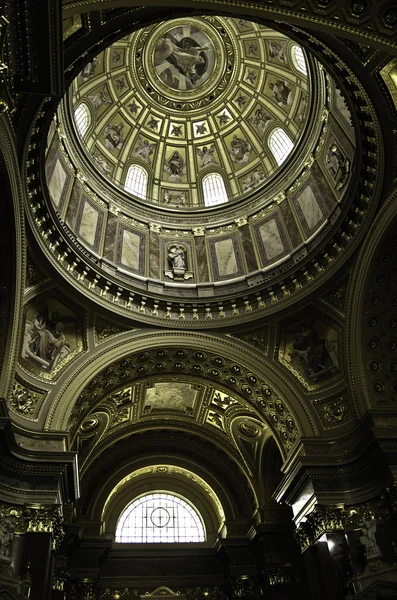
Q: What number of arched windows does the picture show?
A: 6